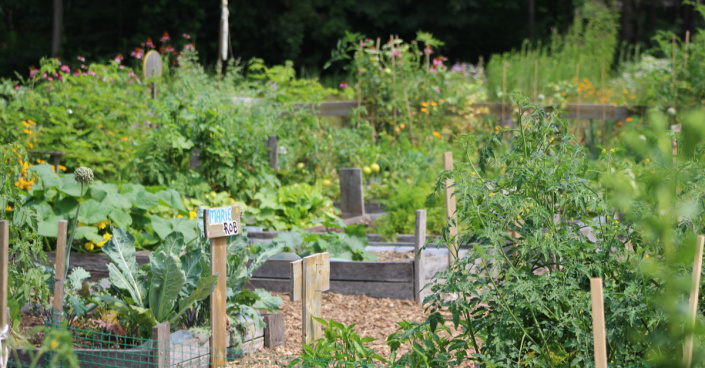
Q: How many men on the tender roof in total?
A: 0